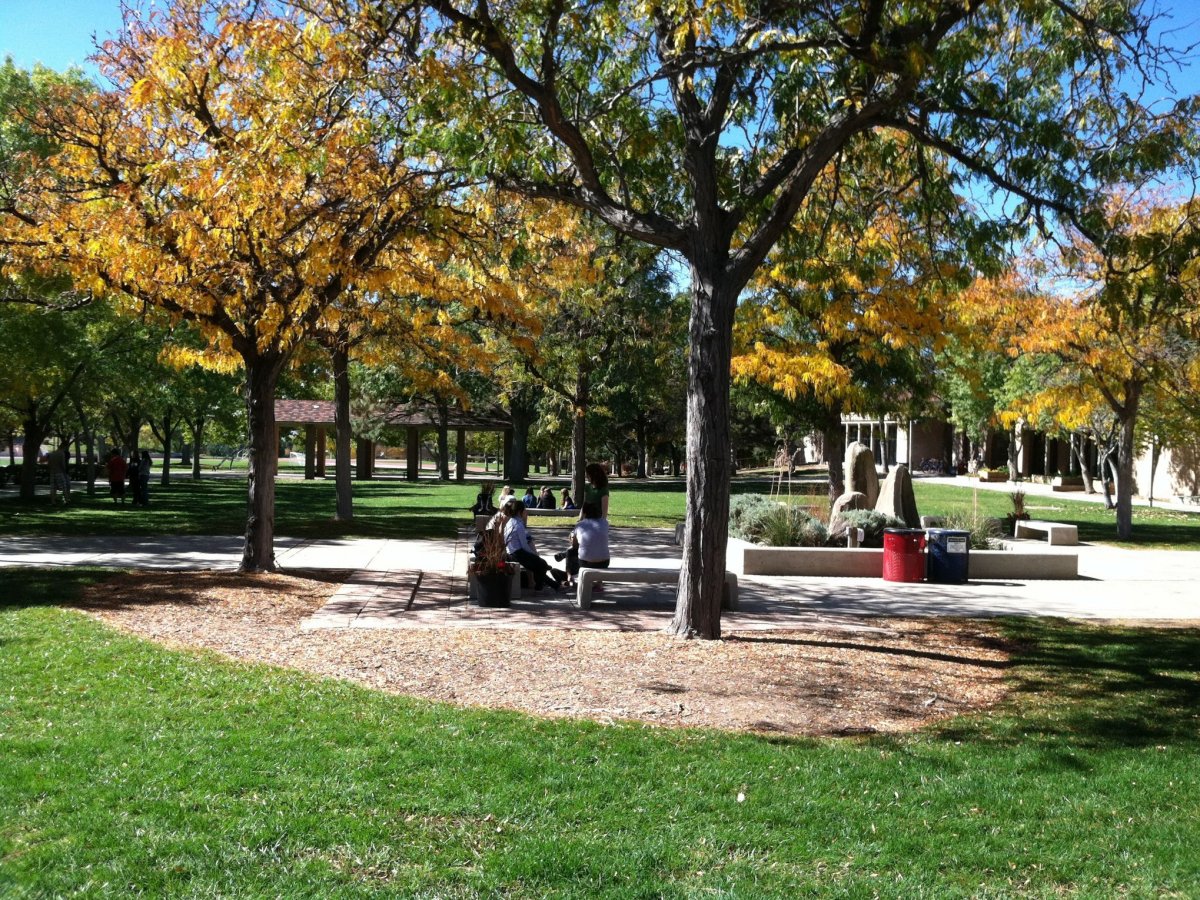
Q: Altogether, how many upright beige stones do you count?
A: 3